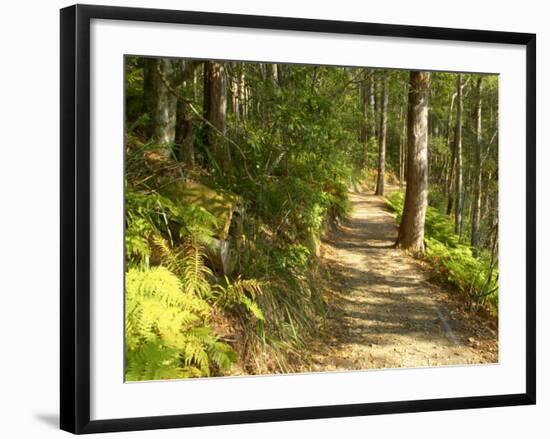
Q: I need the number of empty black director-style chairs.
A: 0